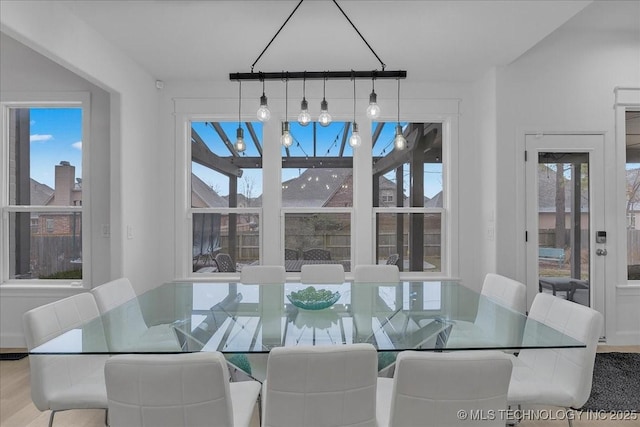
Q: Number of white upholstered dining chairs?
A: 10